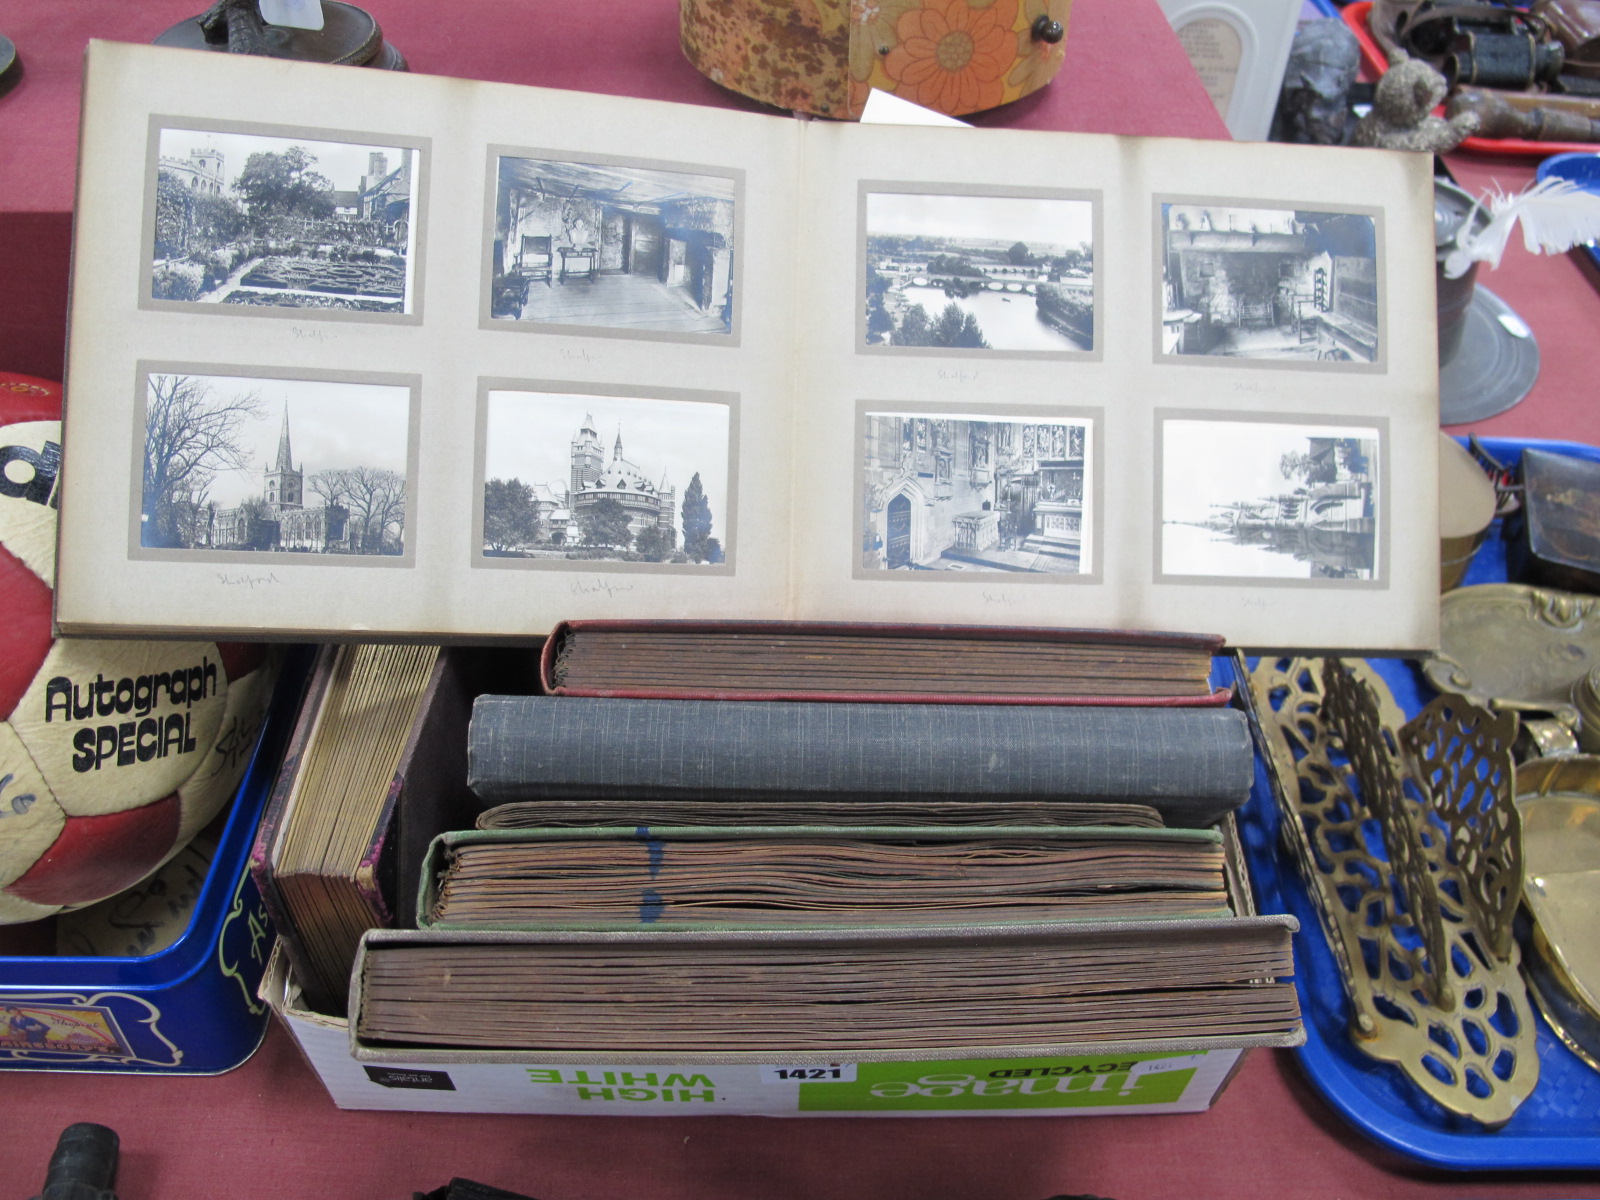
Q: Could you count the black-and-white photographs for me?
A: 8